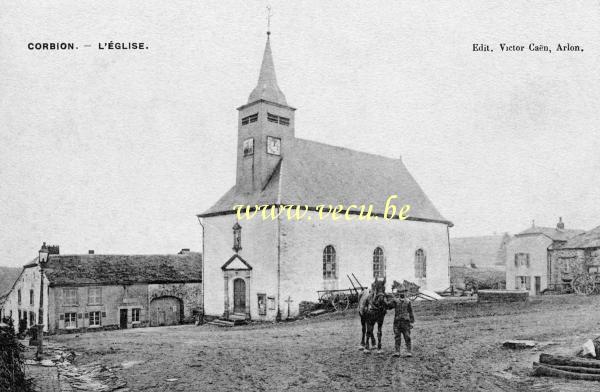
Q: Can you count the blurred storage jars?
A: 0